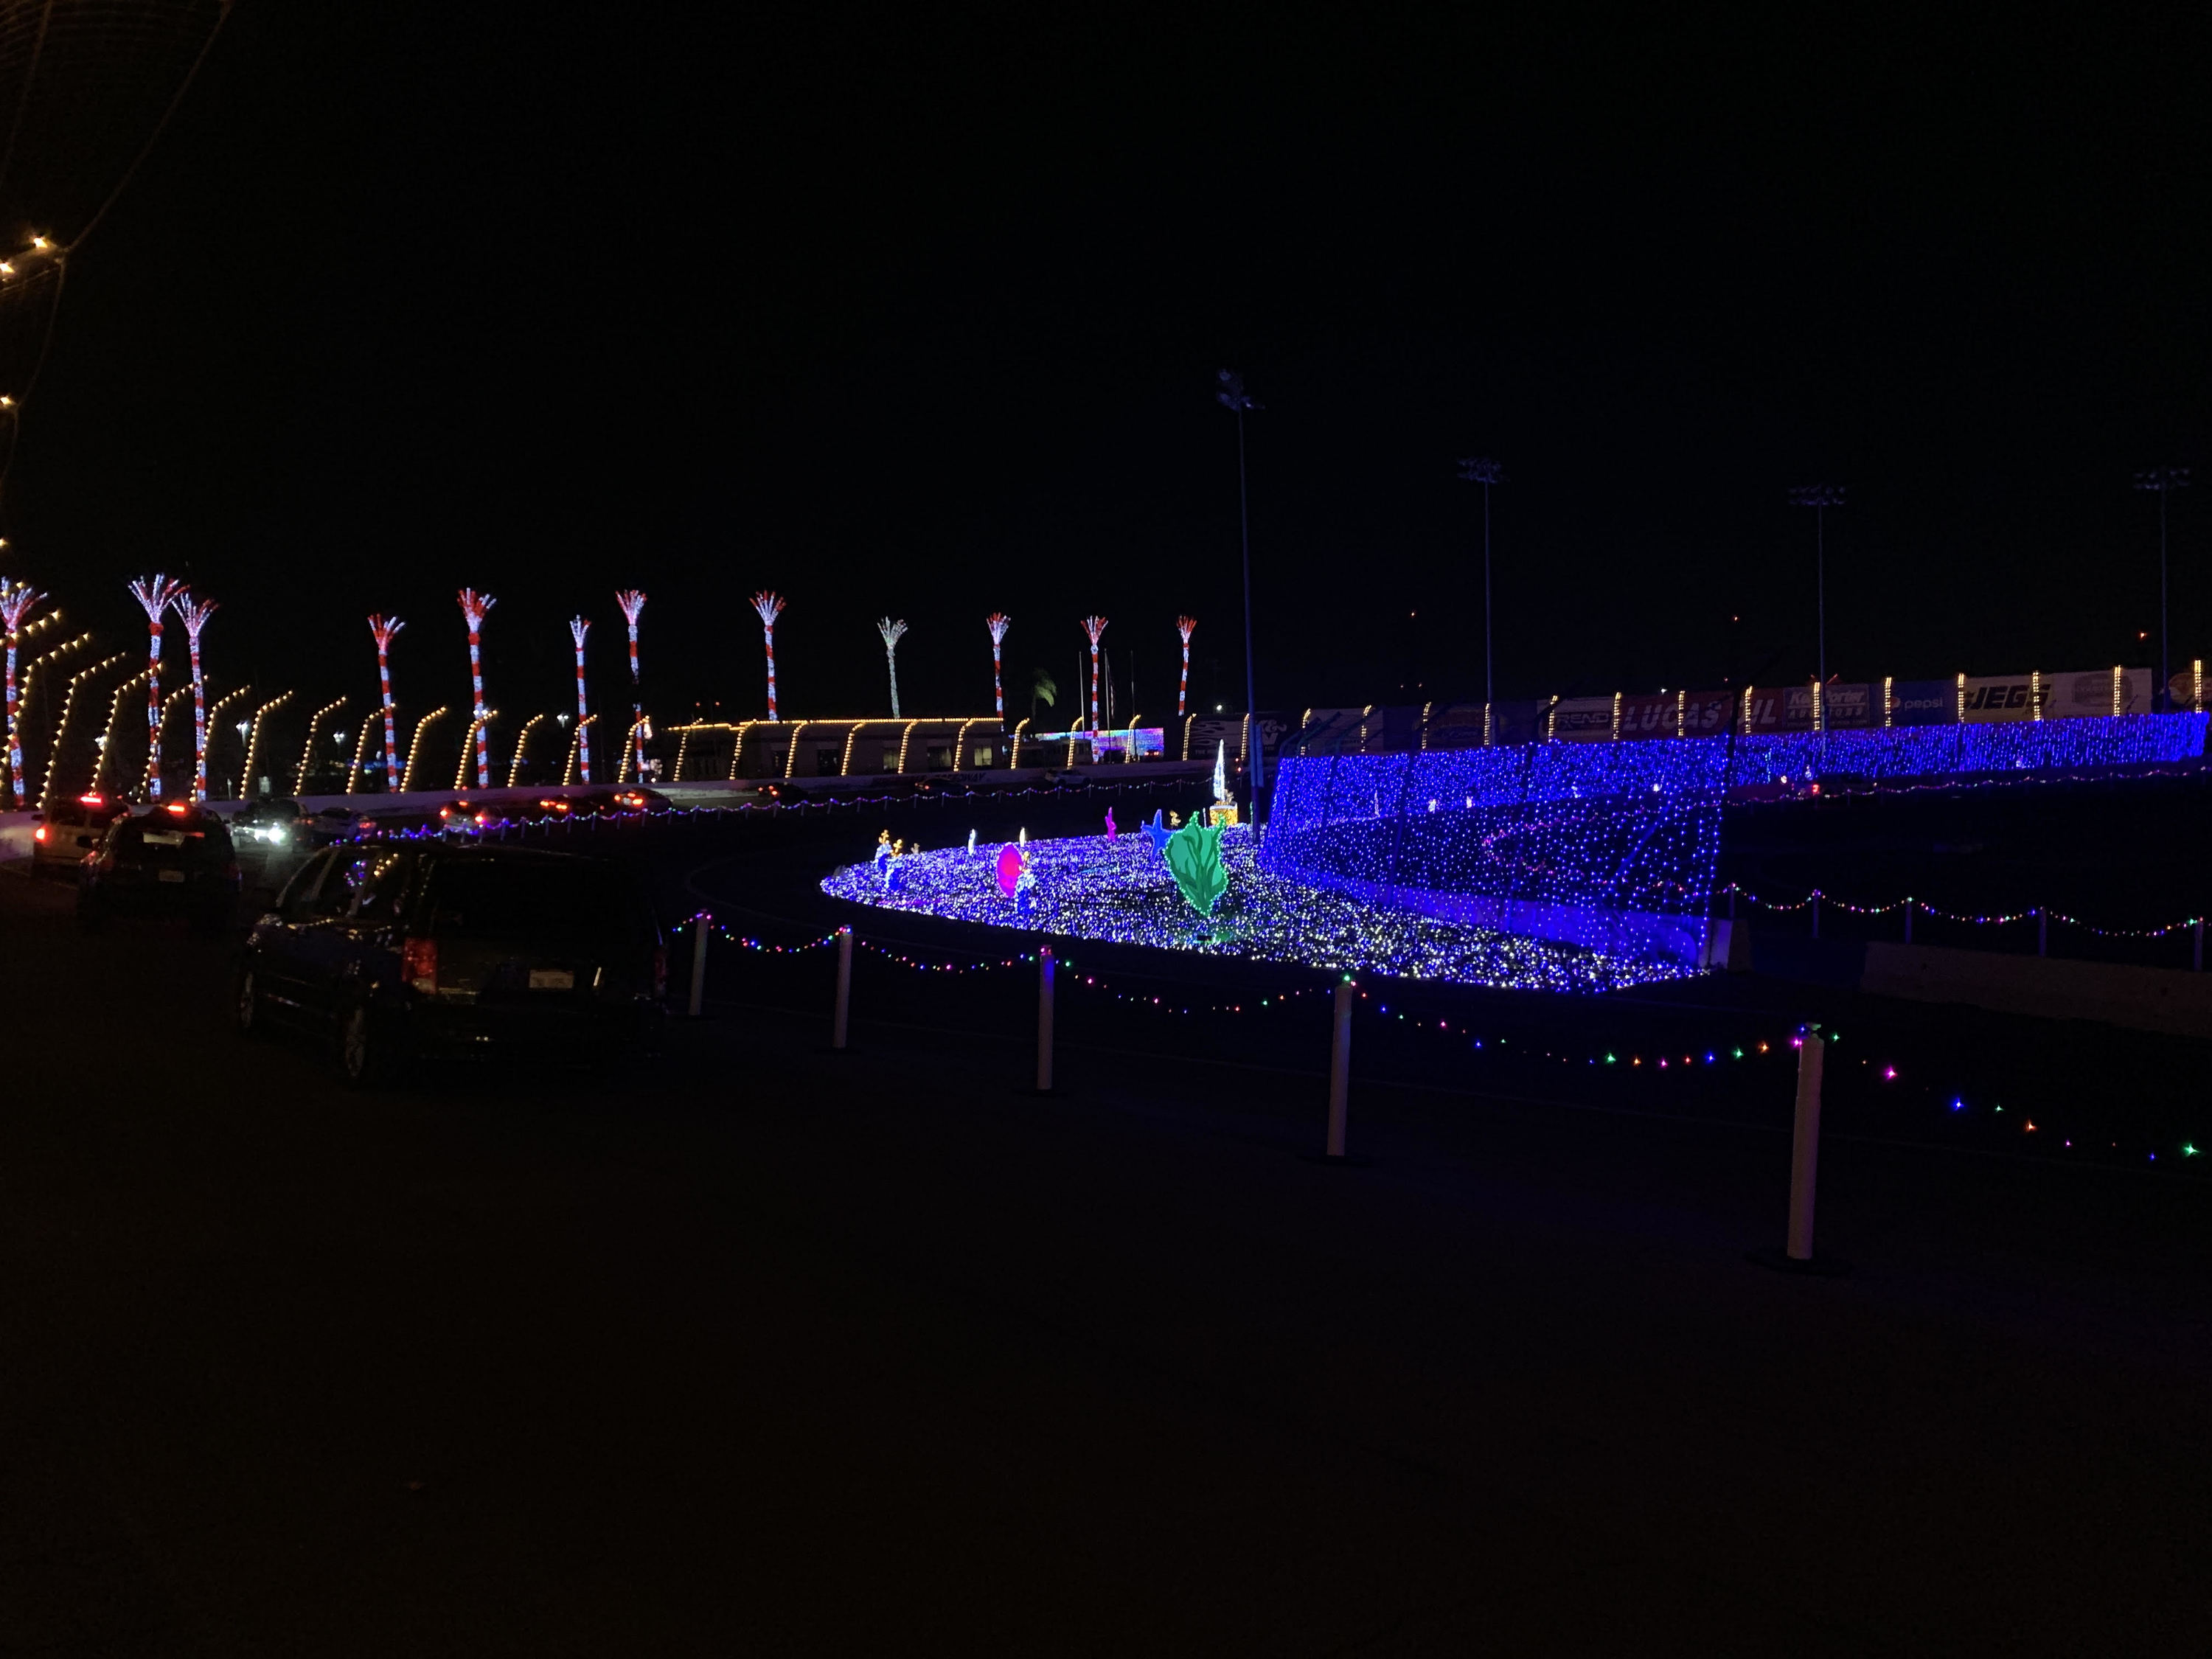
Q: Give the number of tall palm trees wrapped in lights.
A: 12